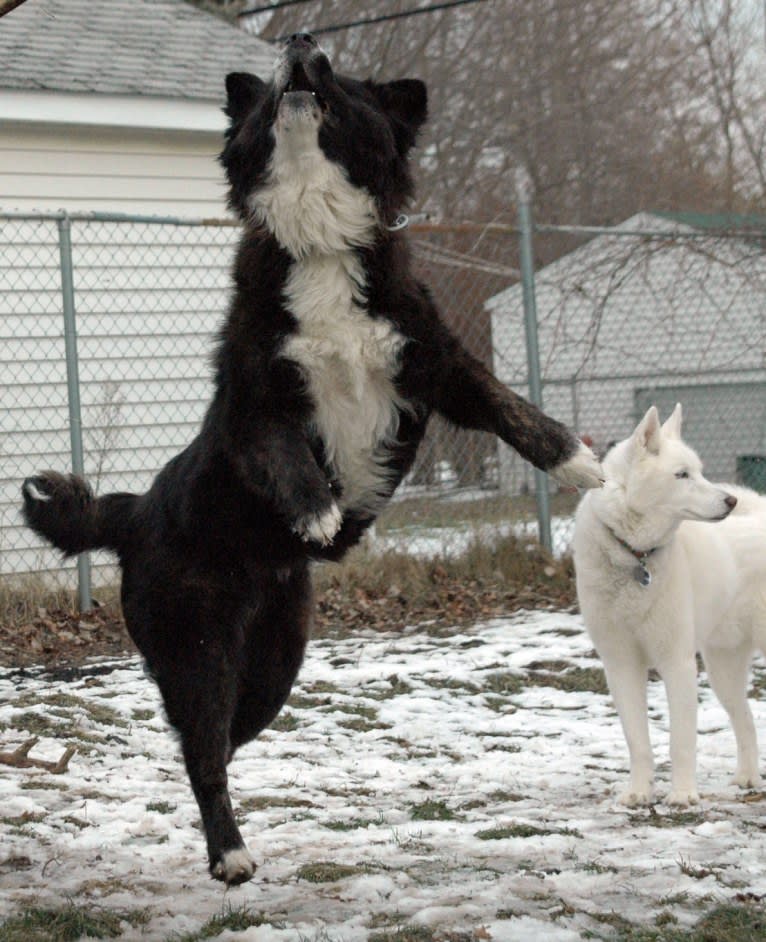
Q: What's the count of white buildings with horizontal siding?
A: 2